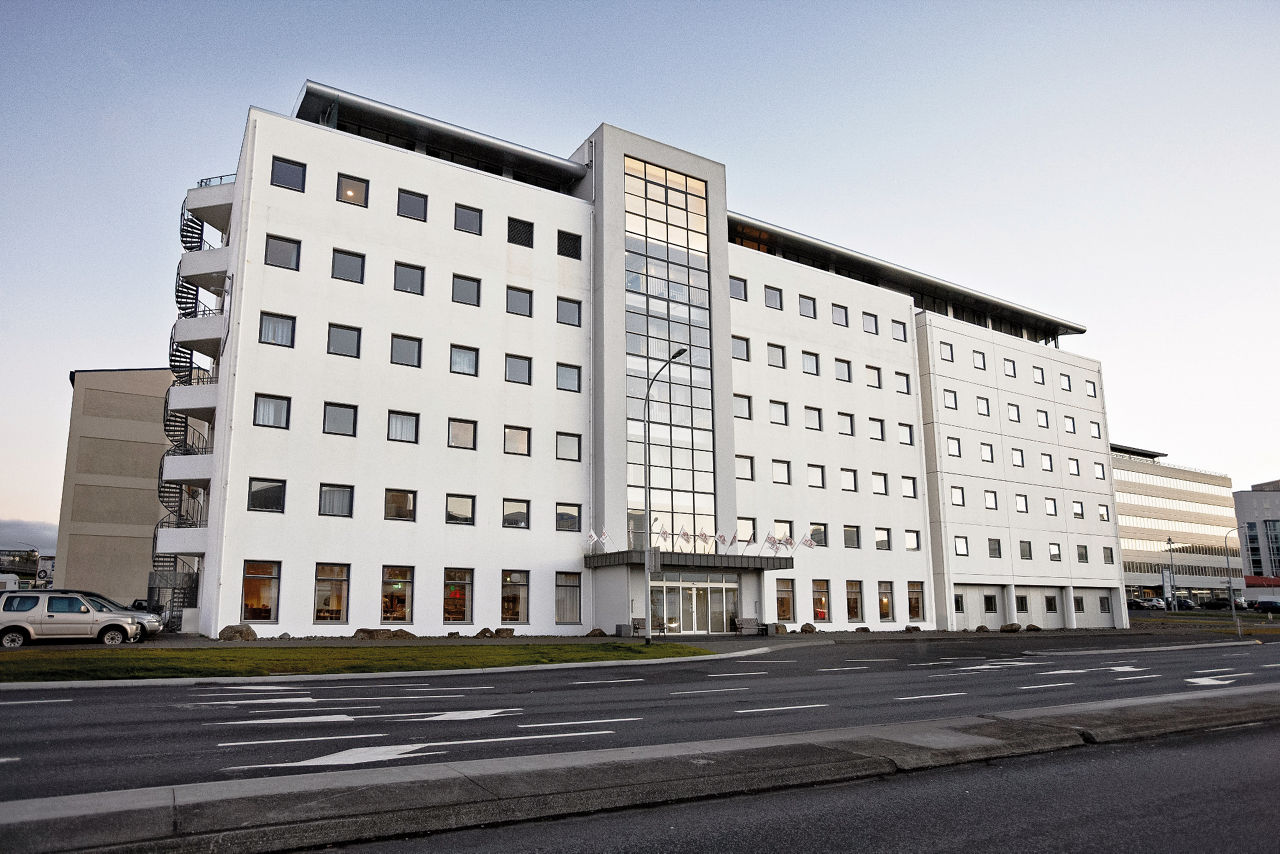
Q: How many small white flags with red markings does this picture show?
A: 11